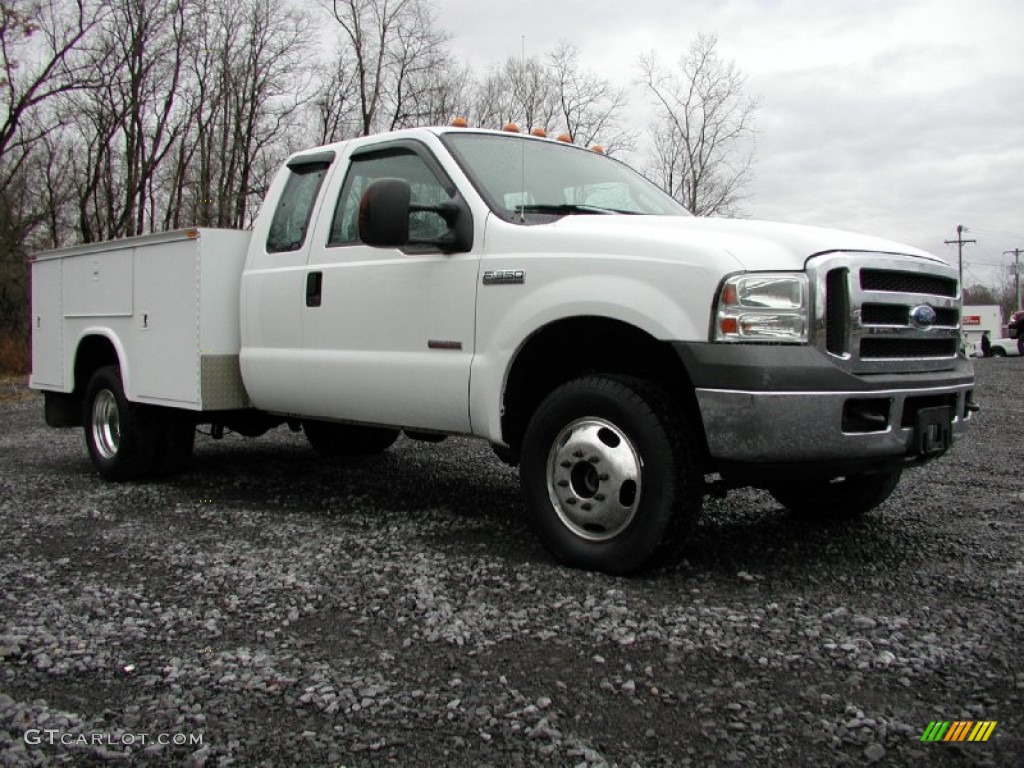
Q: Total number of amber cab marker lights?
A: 5